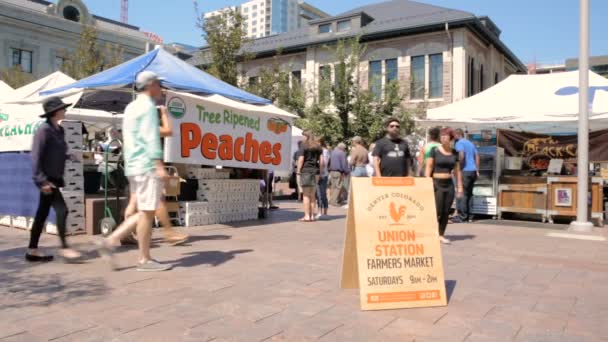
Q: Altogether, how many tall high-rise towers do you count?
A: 1